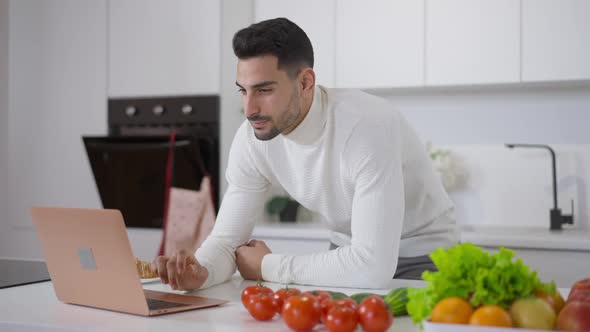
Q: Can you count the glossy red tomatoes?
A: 8